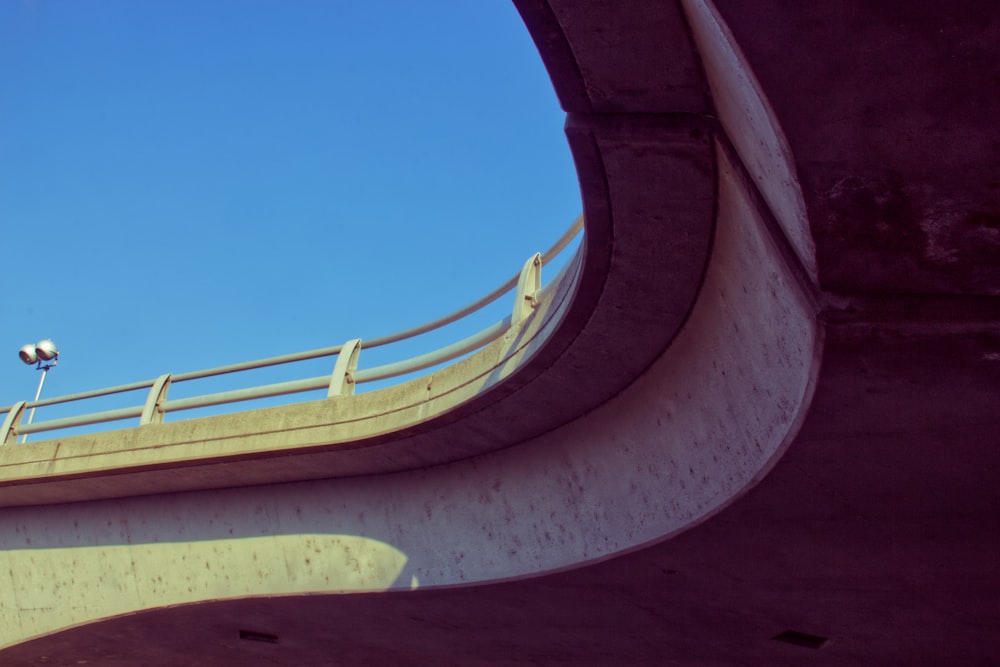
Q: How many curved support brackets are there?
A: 4